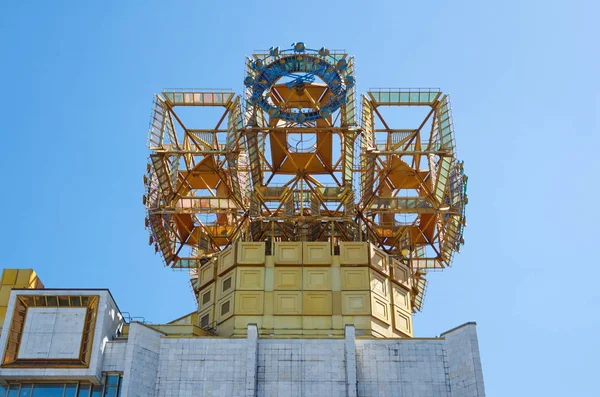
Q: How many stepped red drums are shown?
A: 0